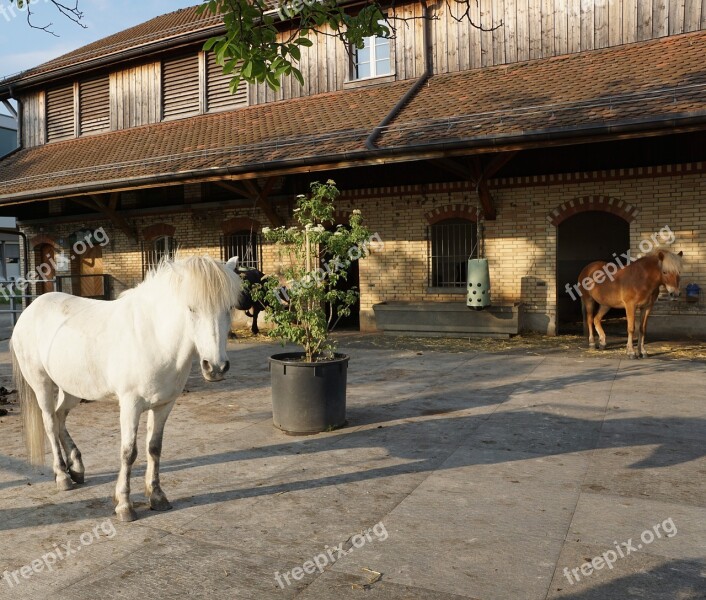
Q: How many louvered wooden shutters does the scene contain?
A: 4